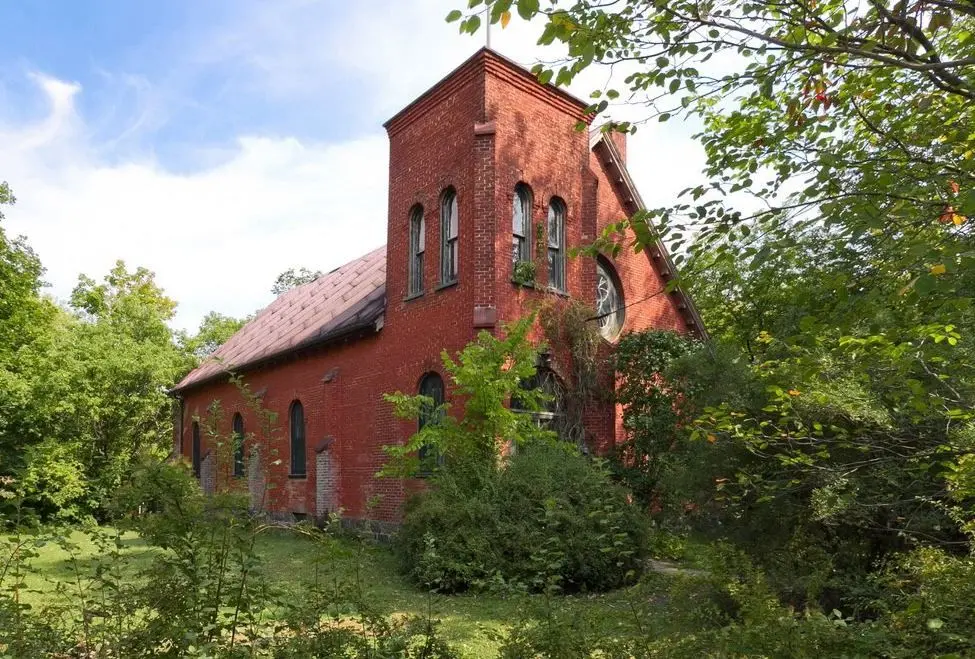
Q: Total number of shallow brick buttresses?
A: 3